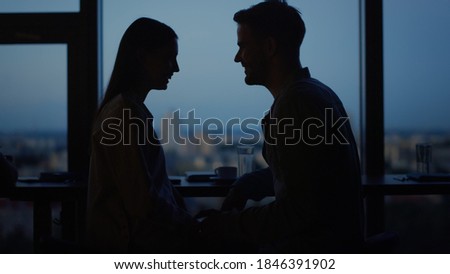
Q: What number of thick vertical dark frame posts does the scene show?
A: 2